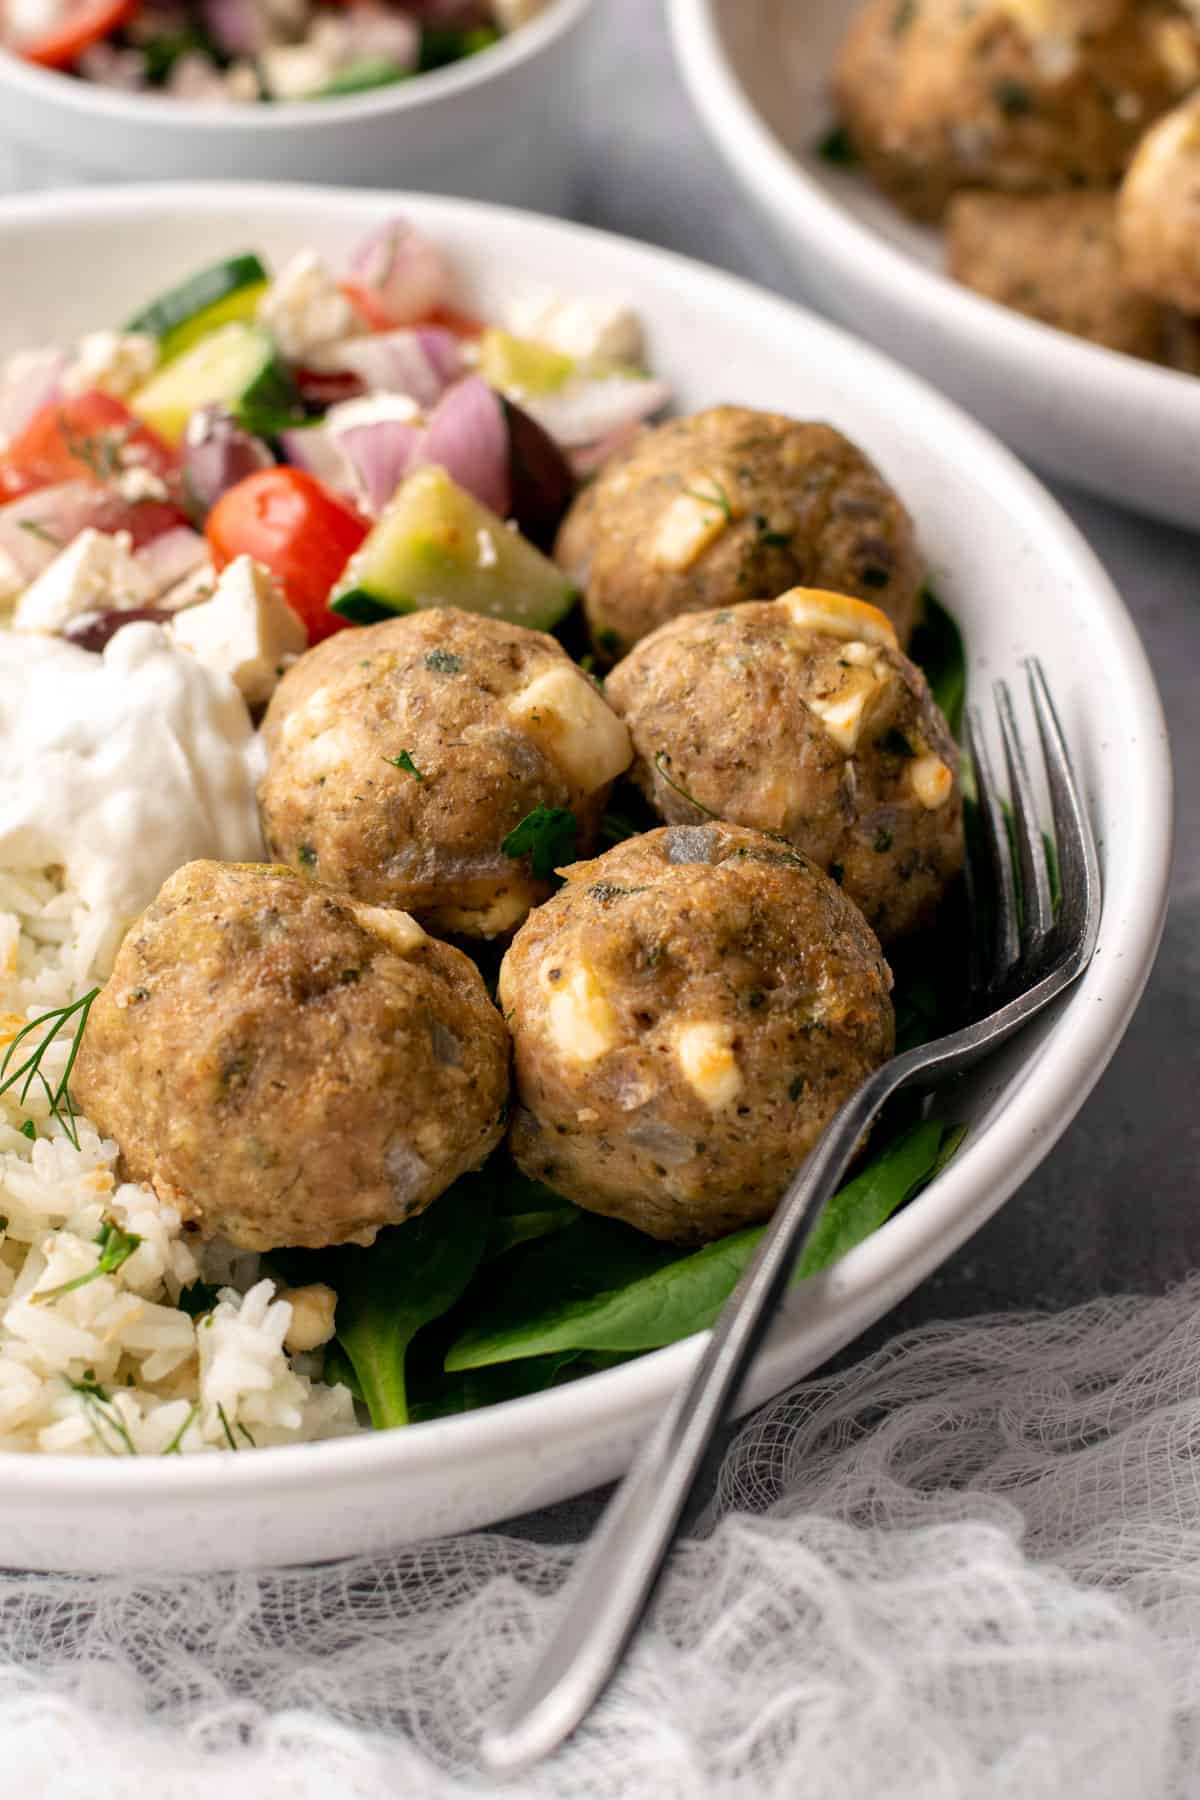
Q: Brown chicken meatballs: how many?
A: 8